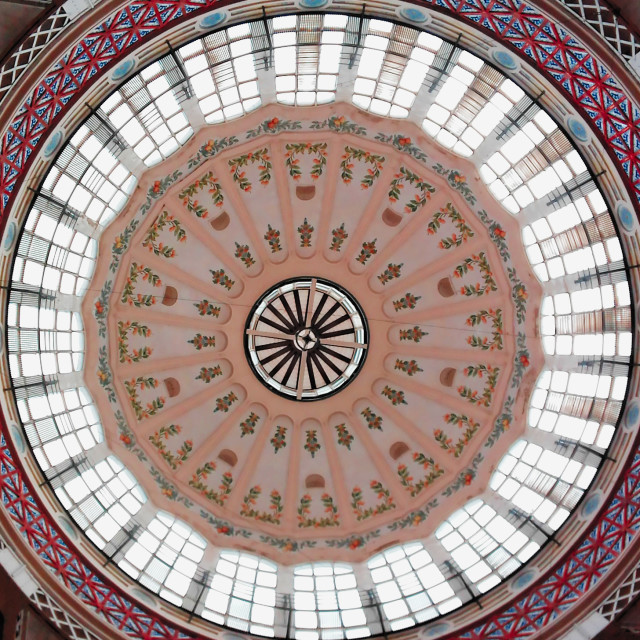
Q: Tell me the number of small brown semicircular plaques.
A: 10